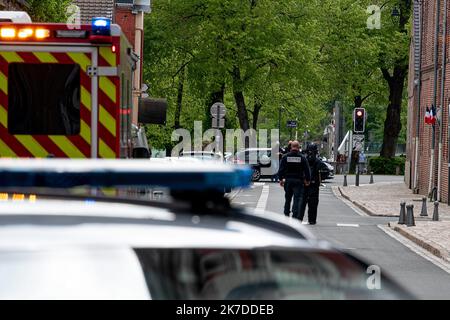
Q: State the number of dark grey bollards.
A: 6